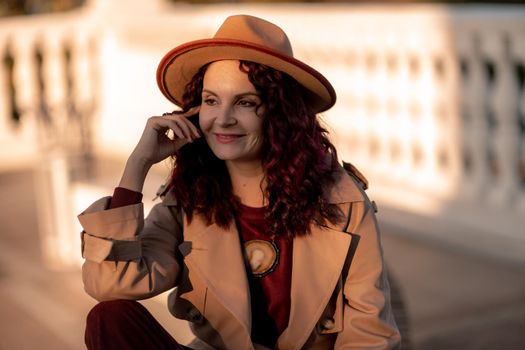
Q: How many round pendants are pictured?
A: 1